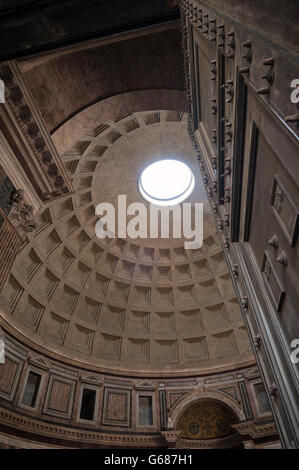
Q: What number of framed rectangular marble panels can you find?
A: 3